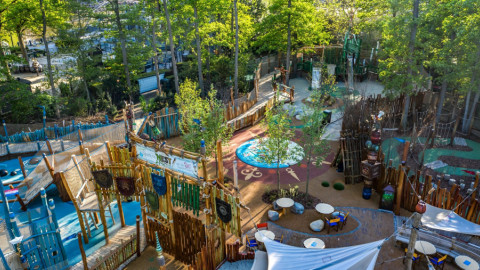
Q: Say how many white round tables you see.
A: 6